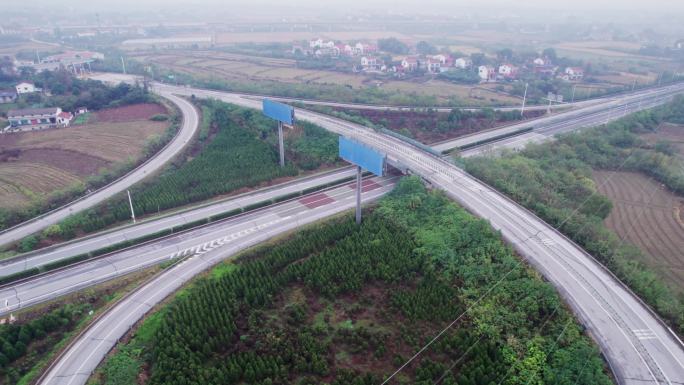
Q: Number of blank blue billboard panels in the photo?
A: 2